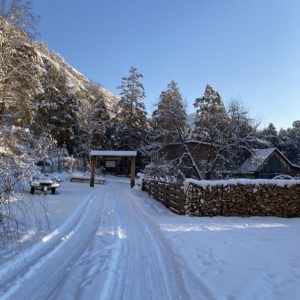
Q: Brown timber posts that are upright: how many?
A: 2